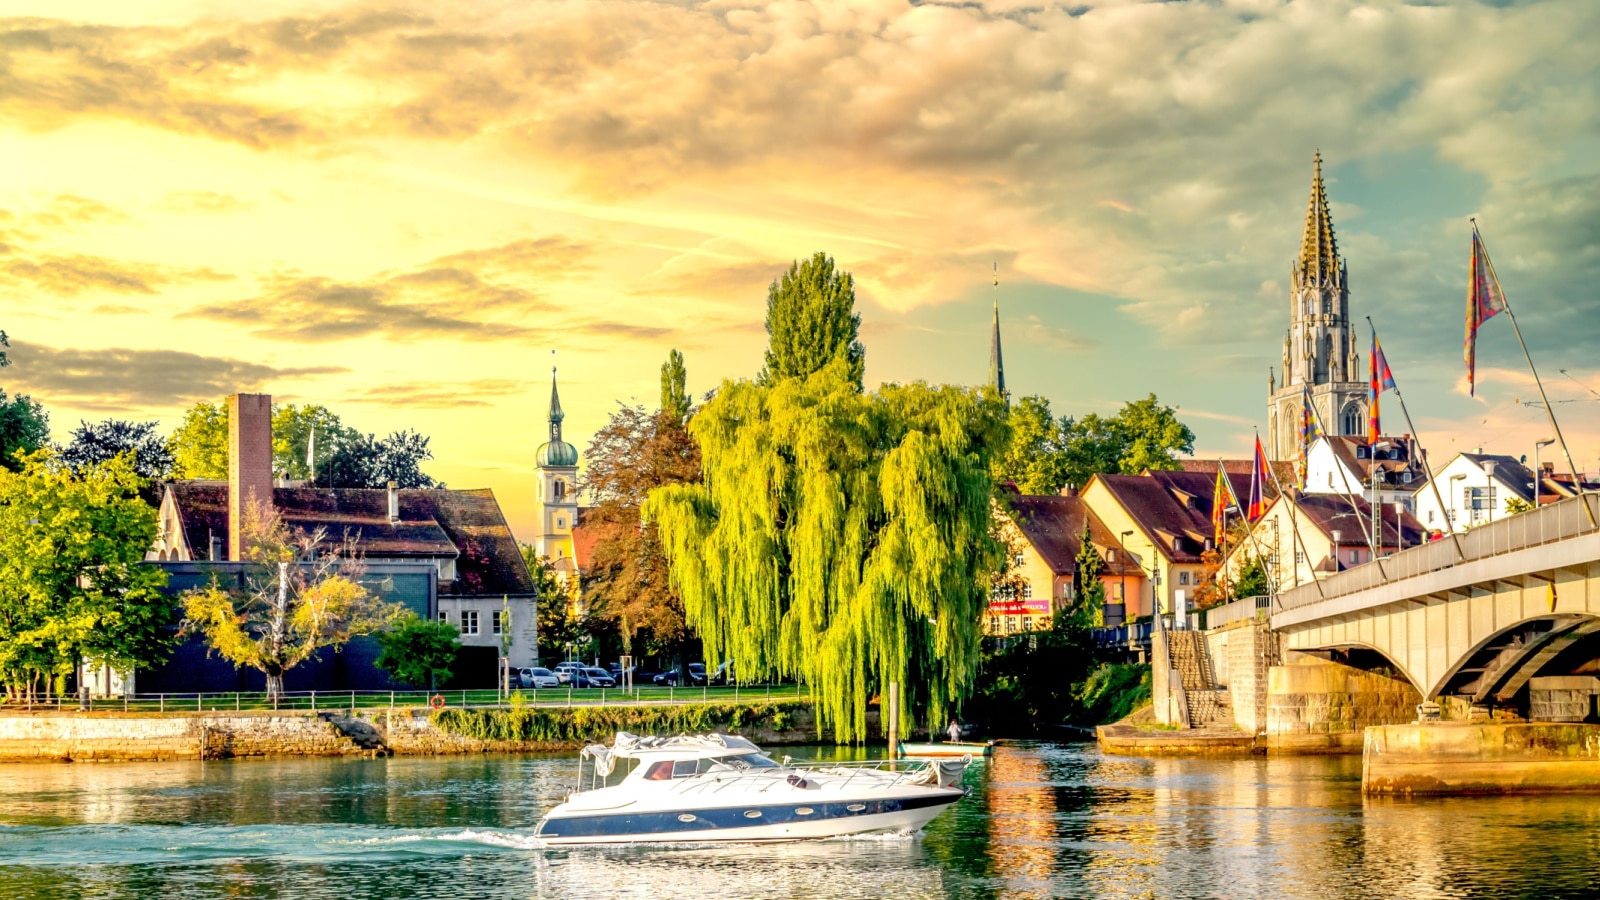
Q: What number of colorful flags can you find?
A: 5